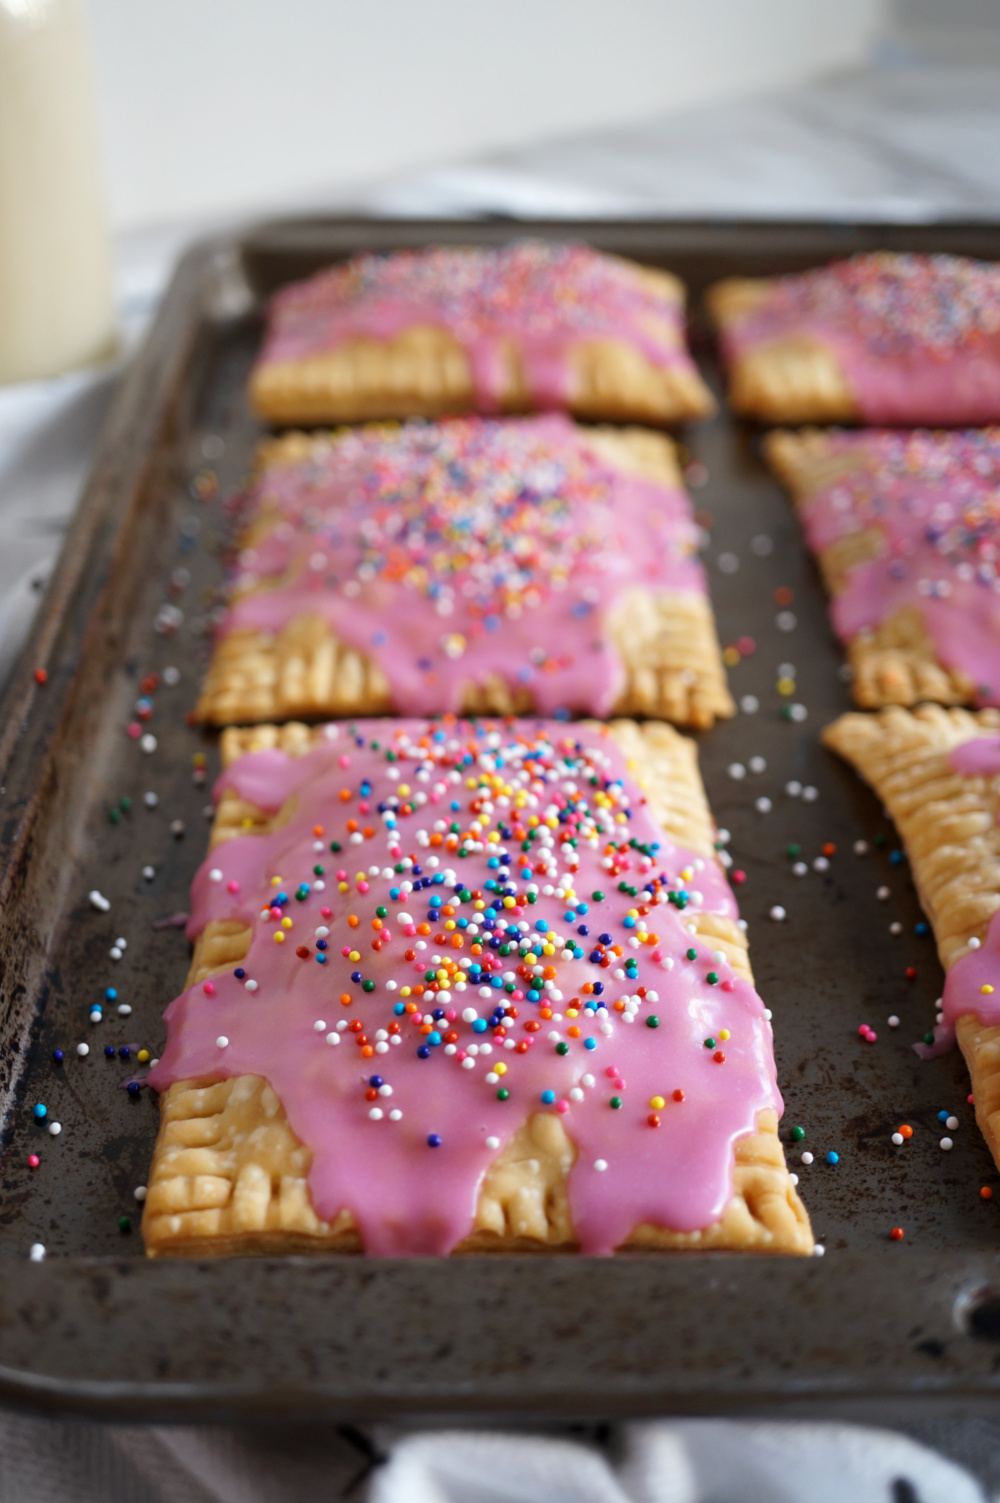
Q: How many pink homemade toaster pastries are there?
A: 6